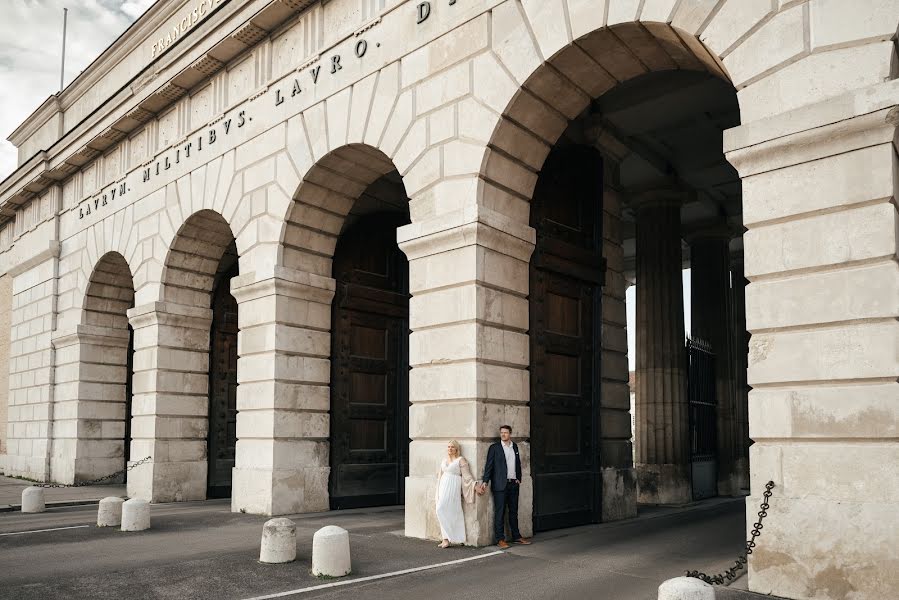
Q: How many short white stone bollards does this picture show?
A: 6